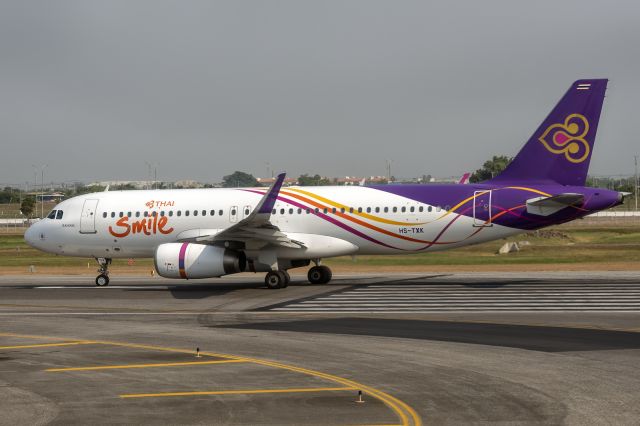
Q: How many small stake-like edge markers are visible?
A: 2